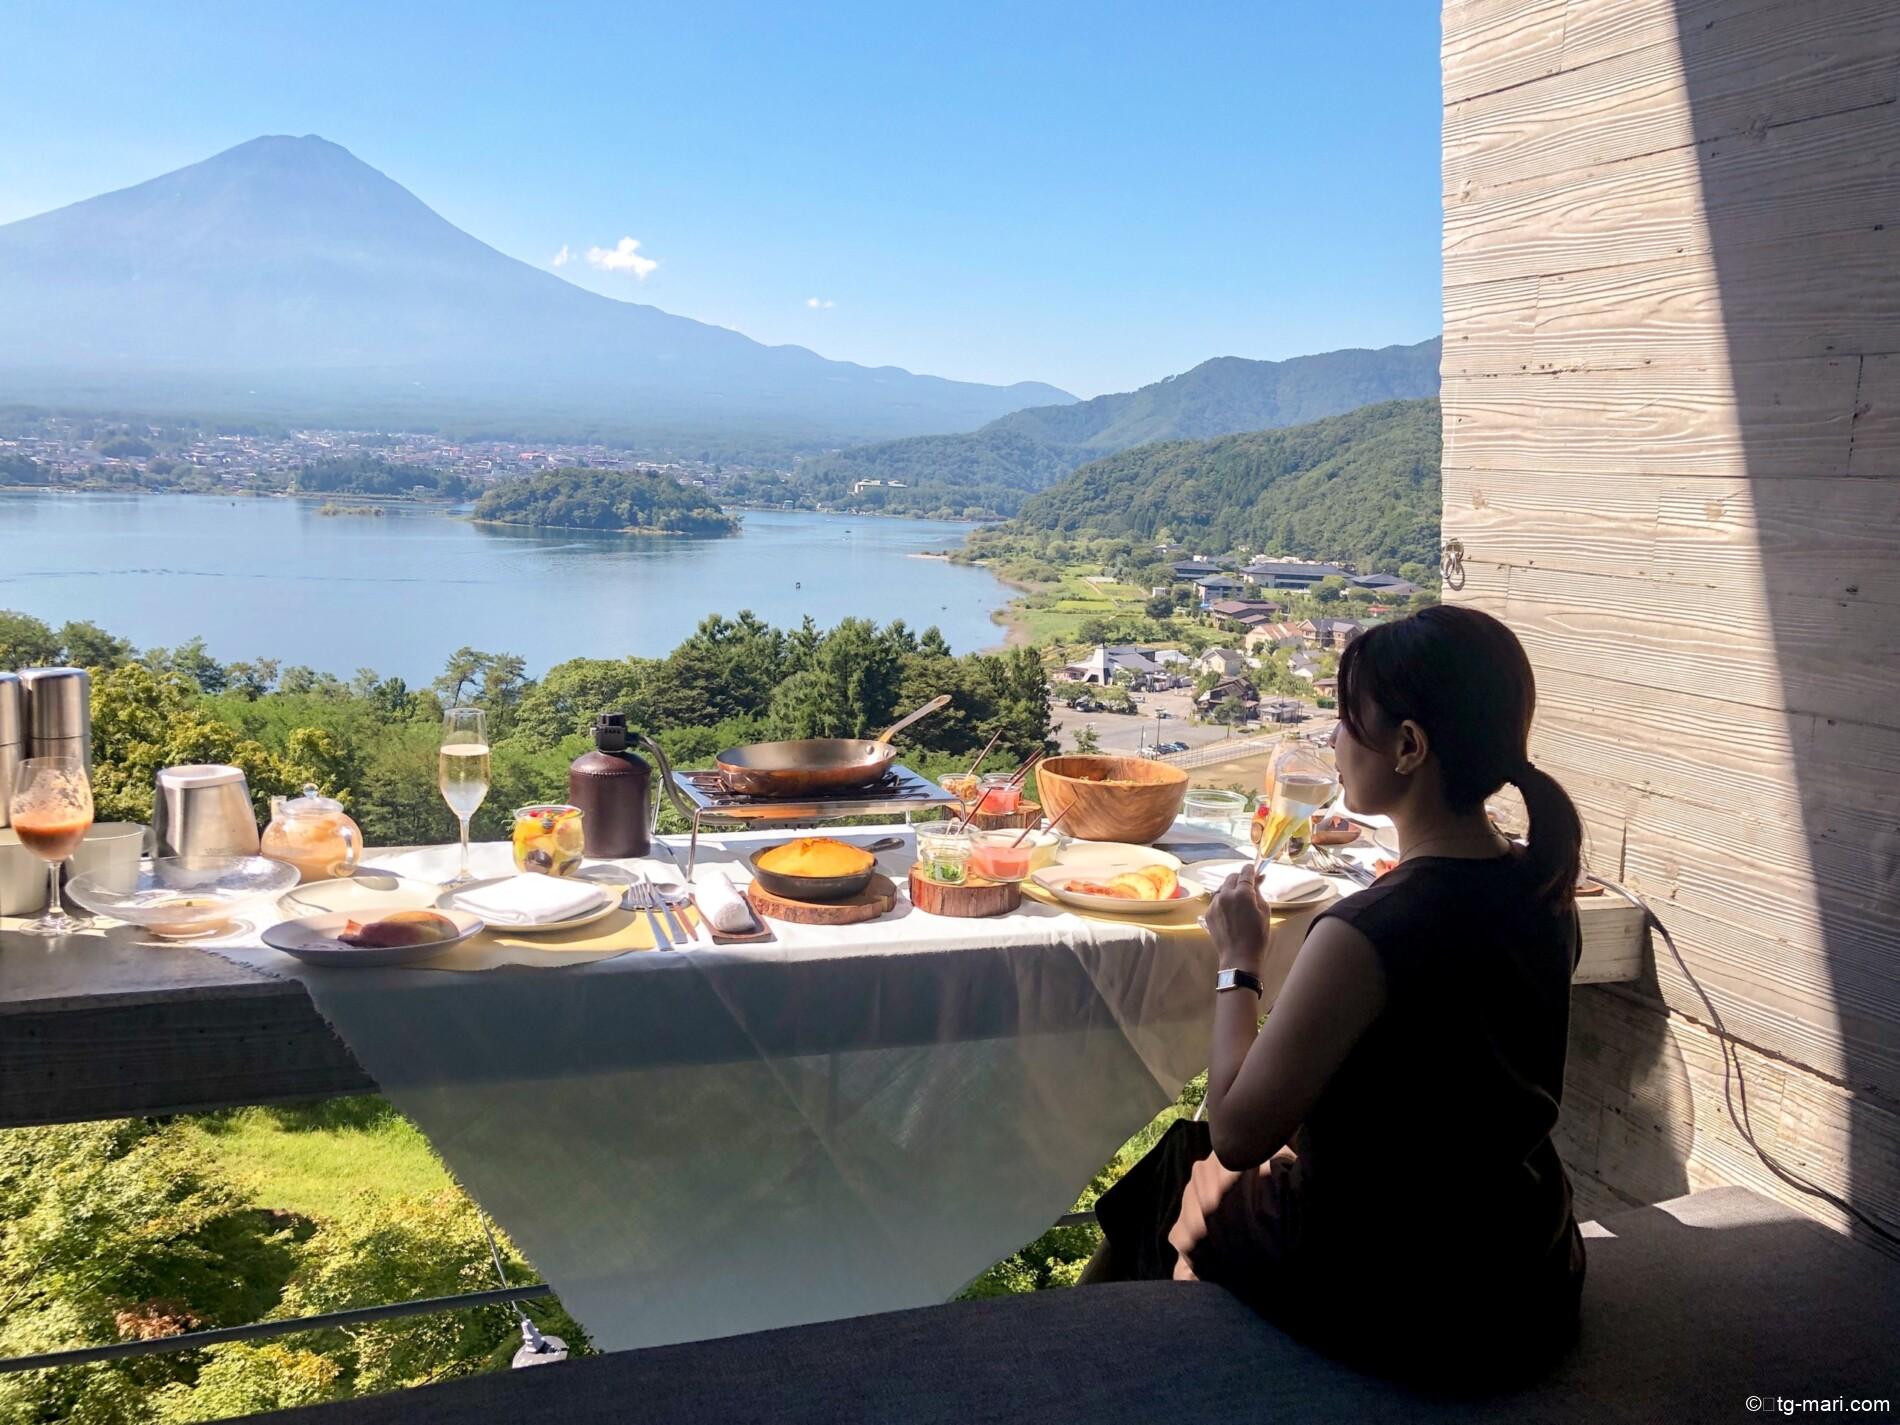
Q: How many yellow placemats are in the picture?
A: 2